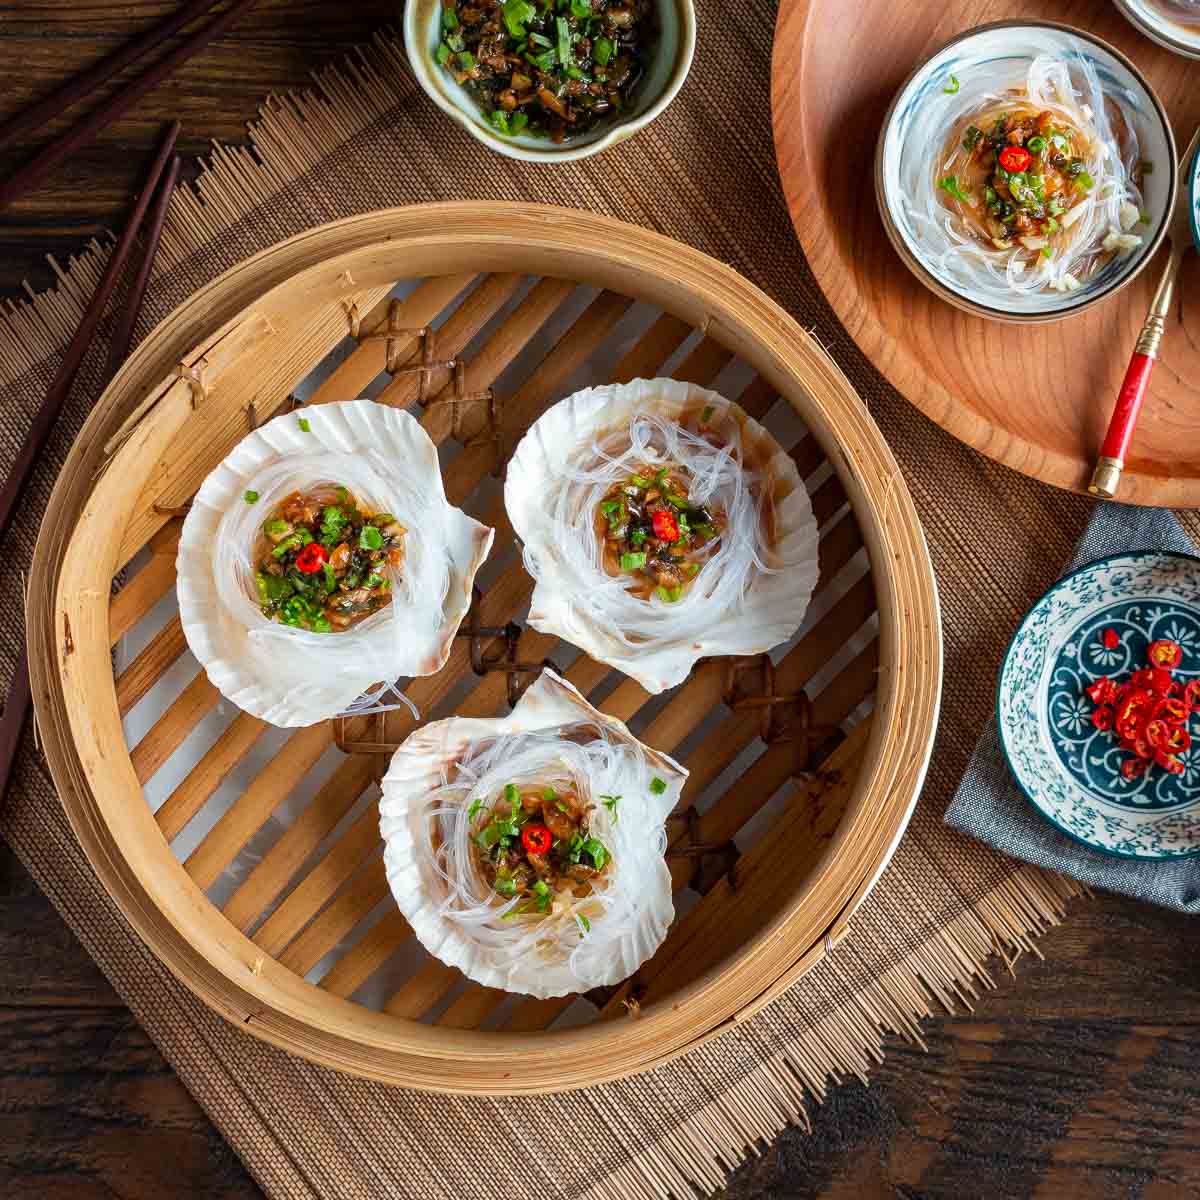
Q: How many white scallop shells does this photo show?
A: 3